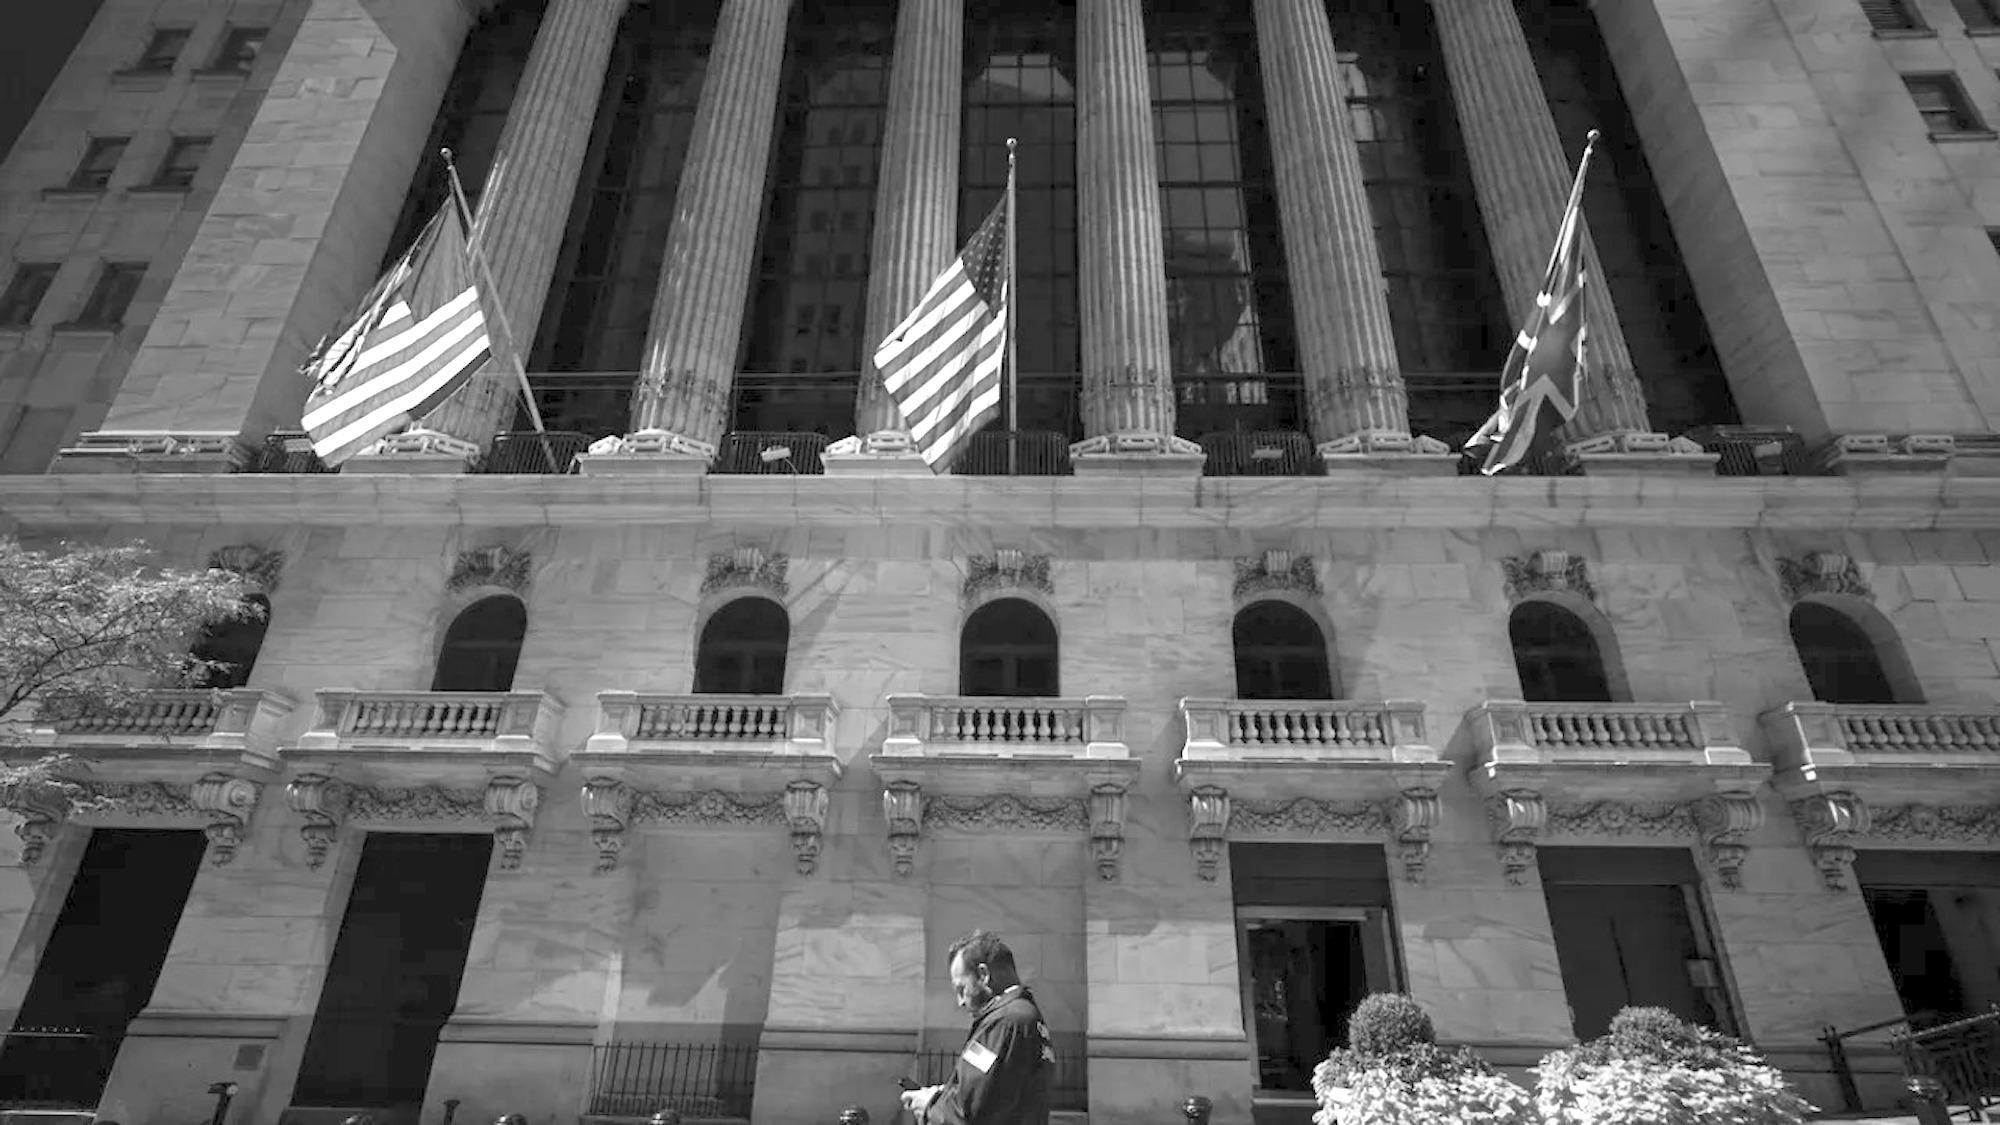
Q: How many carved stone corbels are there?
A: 13